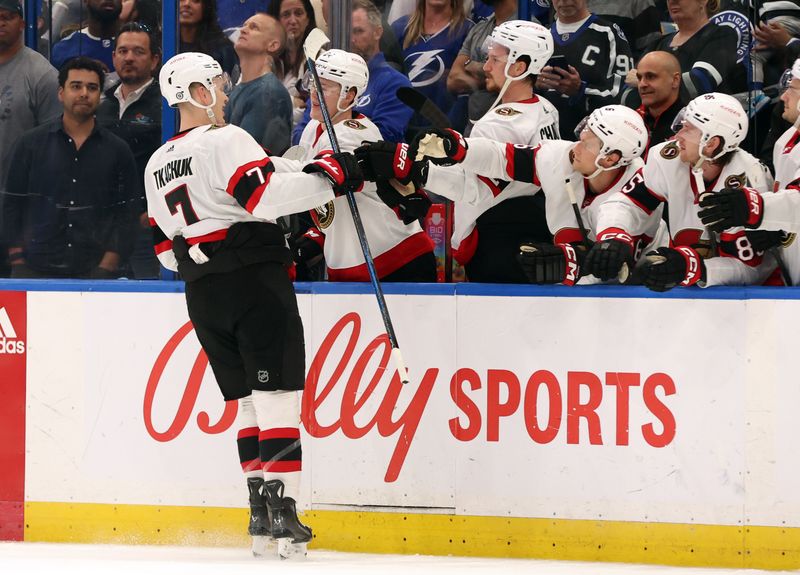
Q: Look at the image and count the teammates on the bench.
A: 5